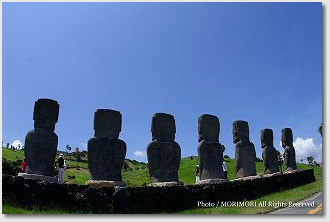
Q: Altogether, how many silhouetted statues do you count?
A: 7